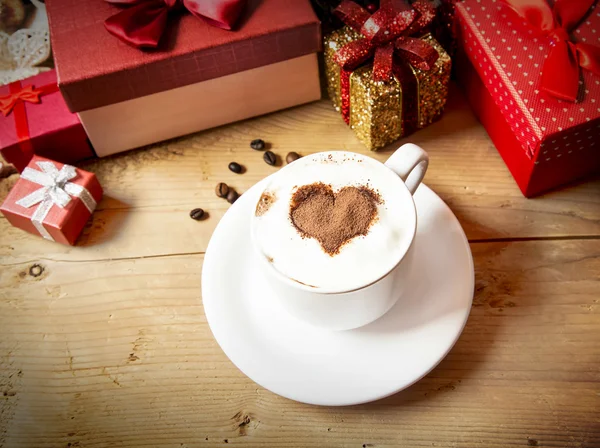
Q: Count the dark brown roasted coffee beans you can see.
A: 7